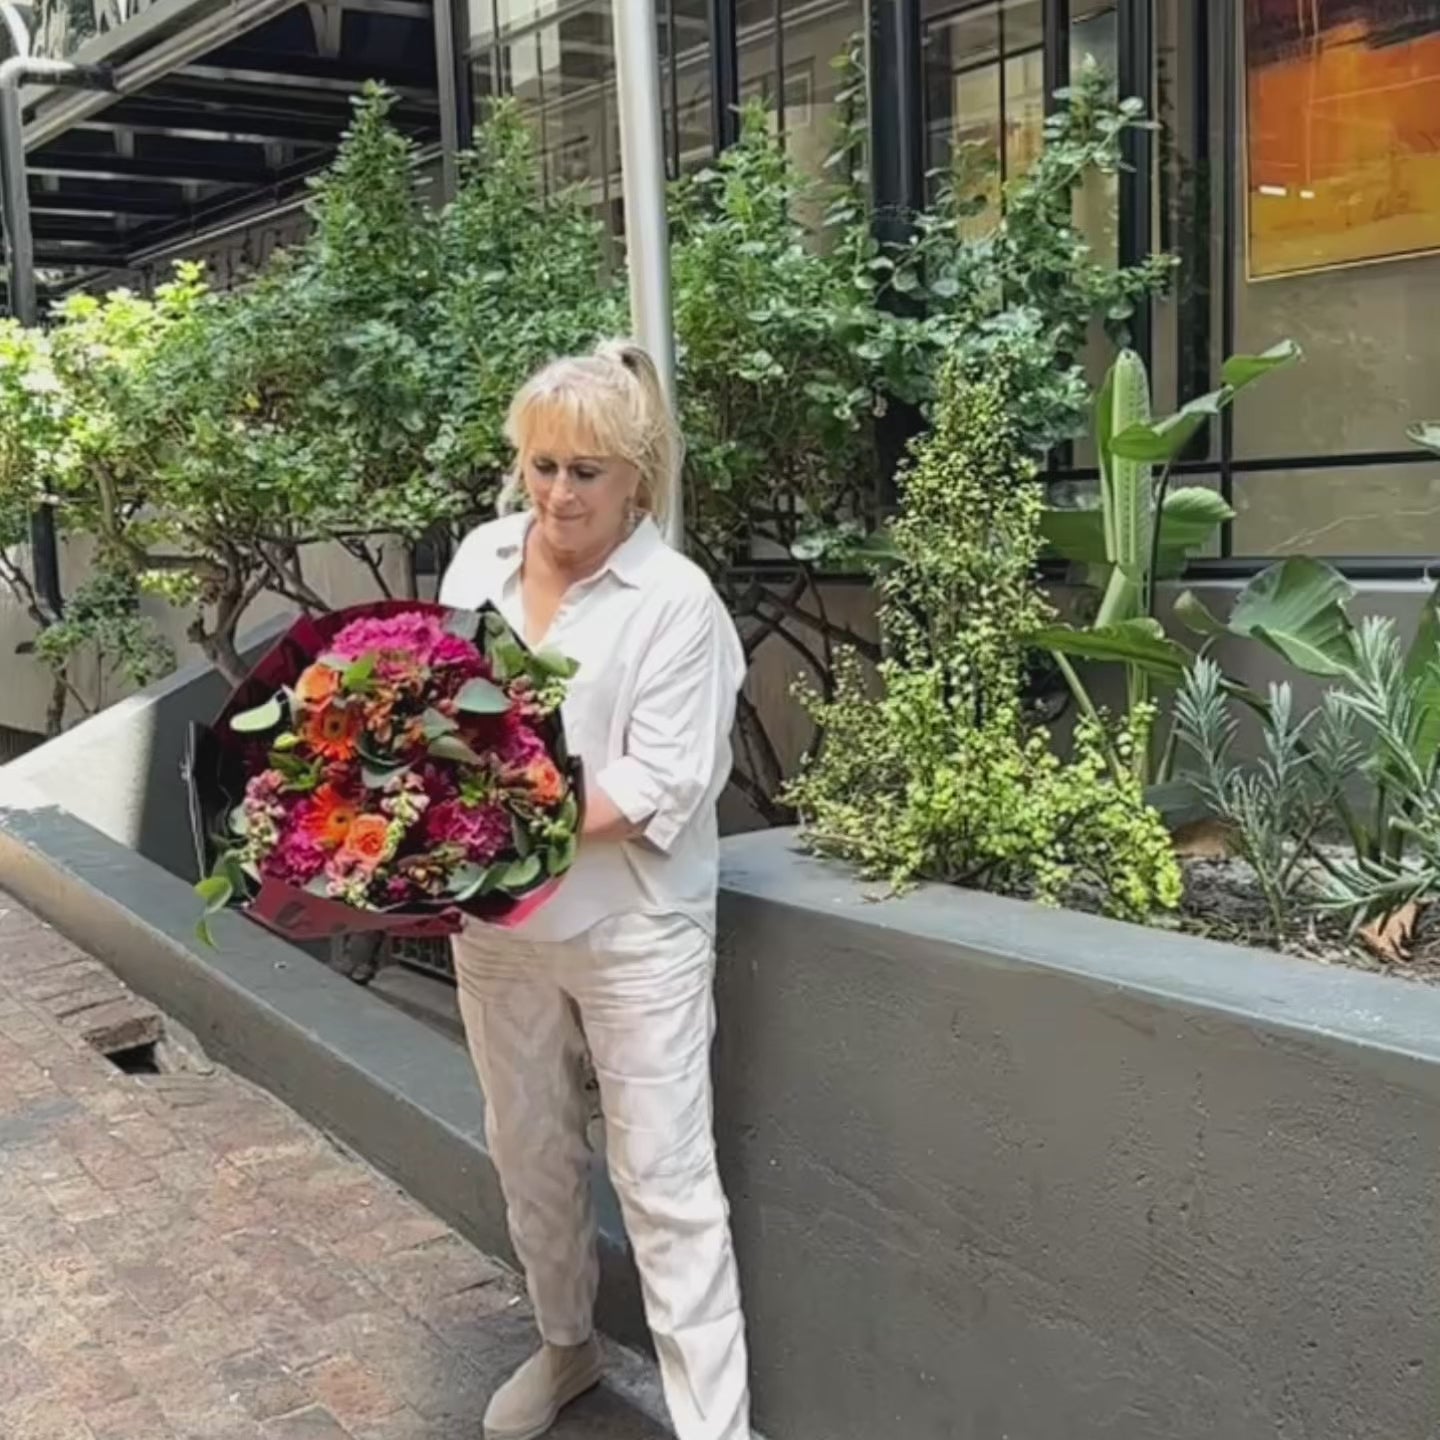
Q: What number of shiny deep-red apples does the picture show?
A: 0